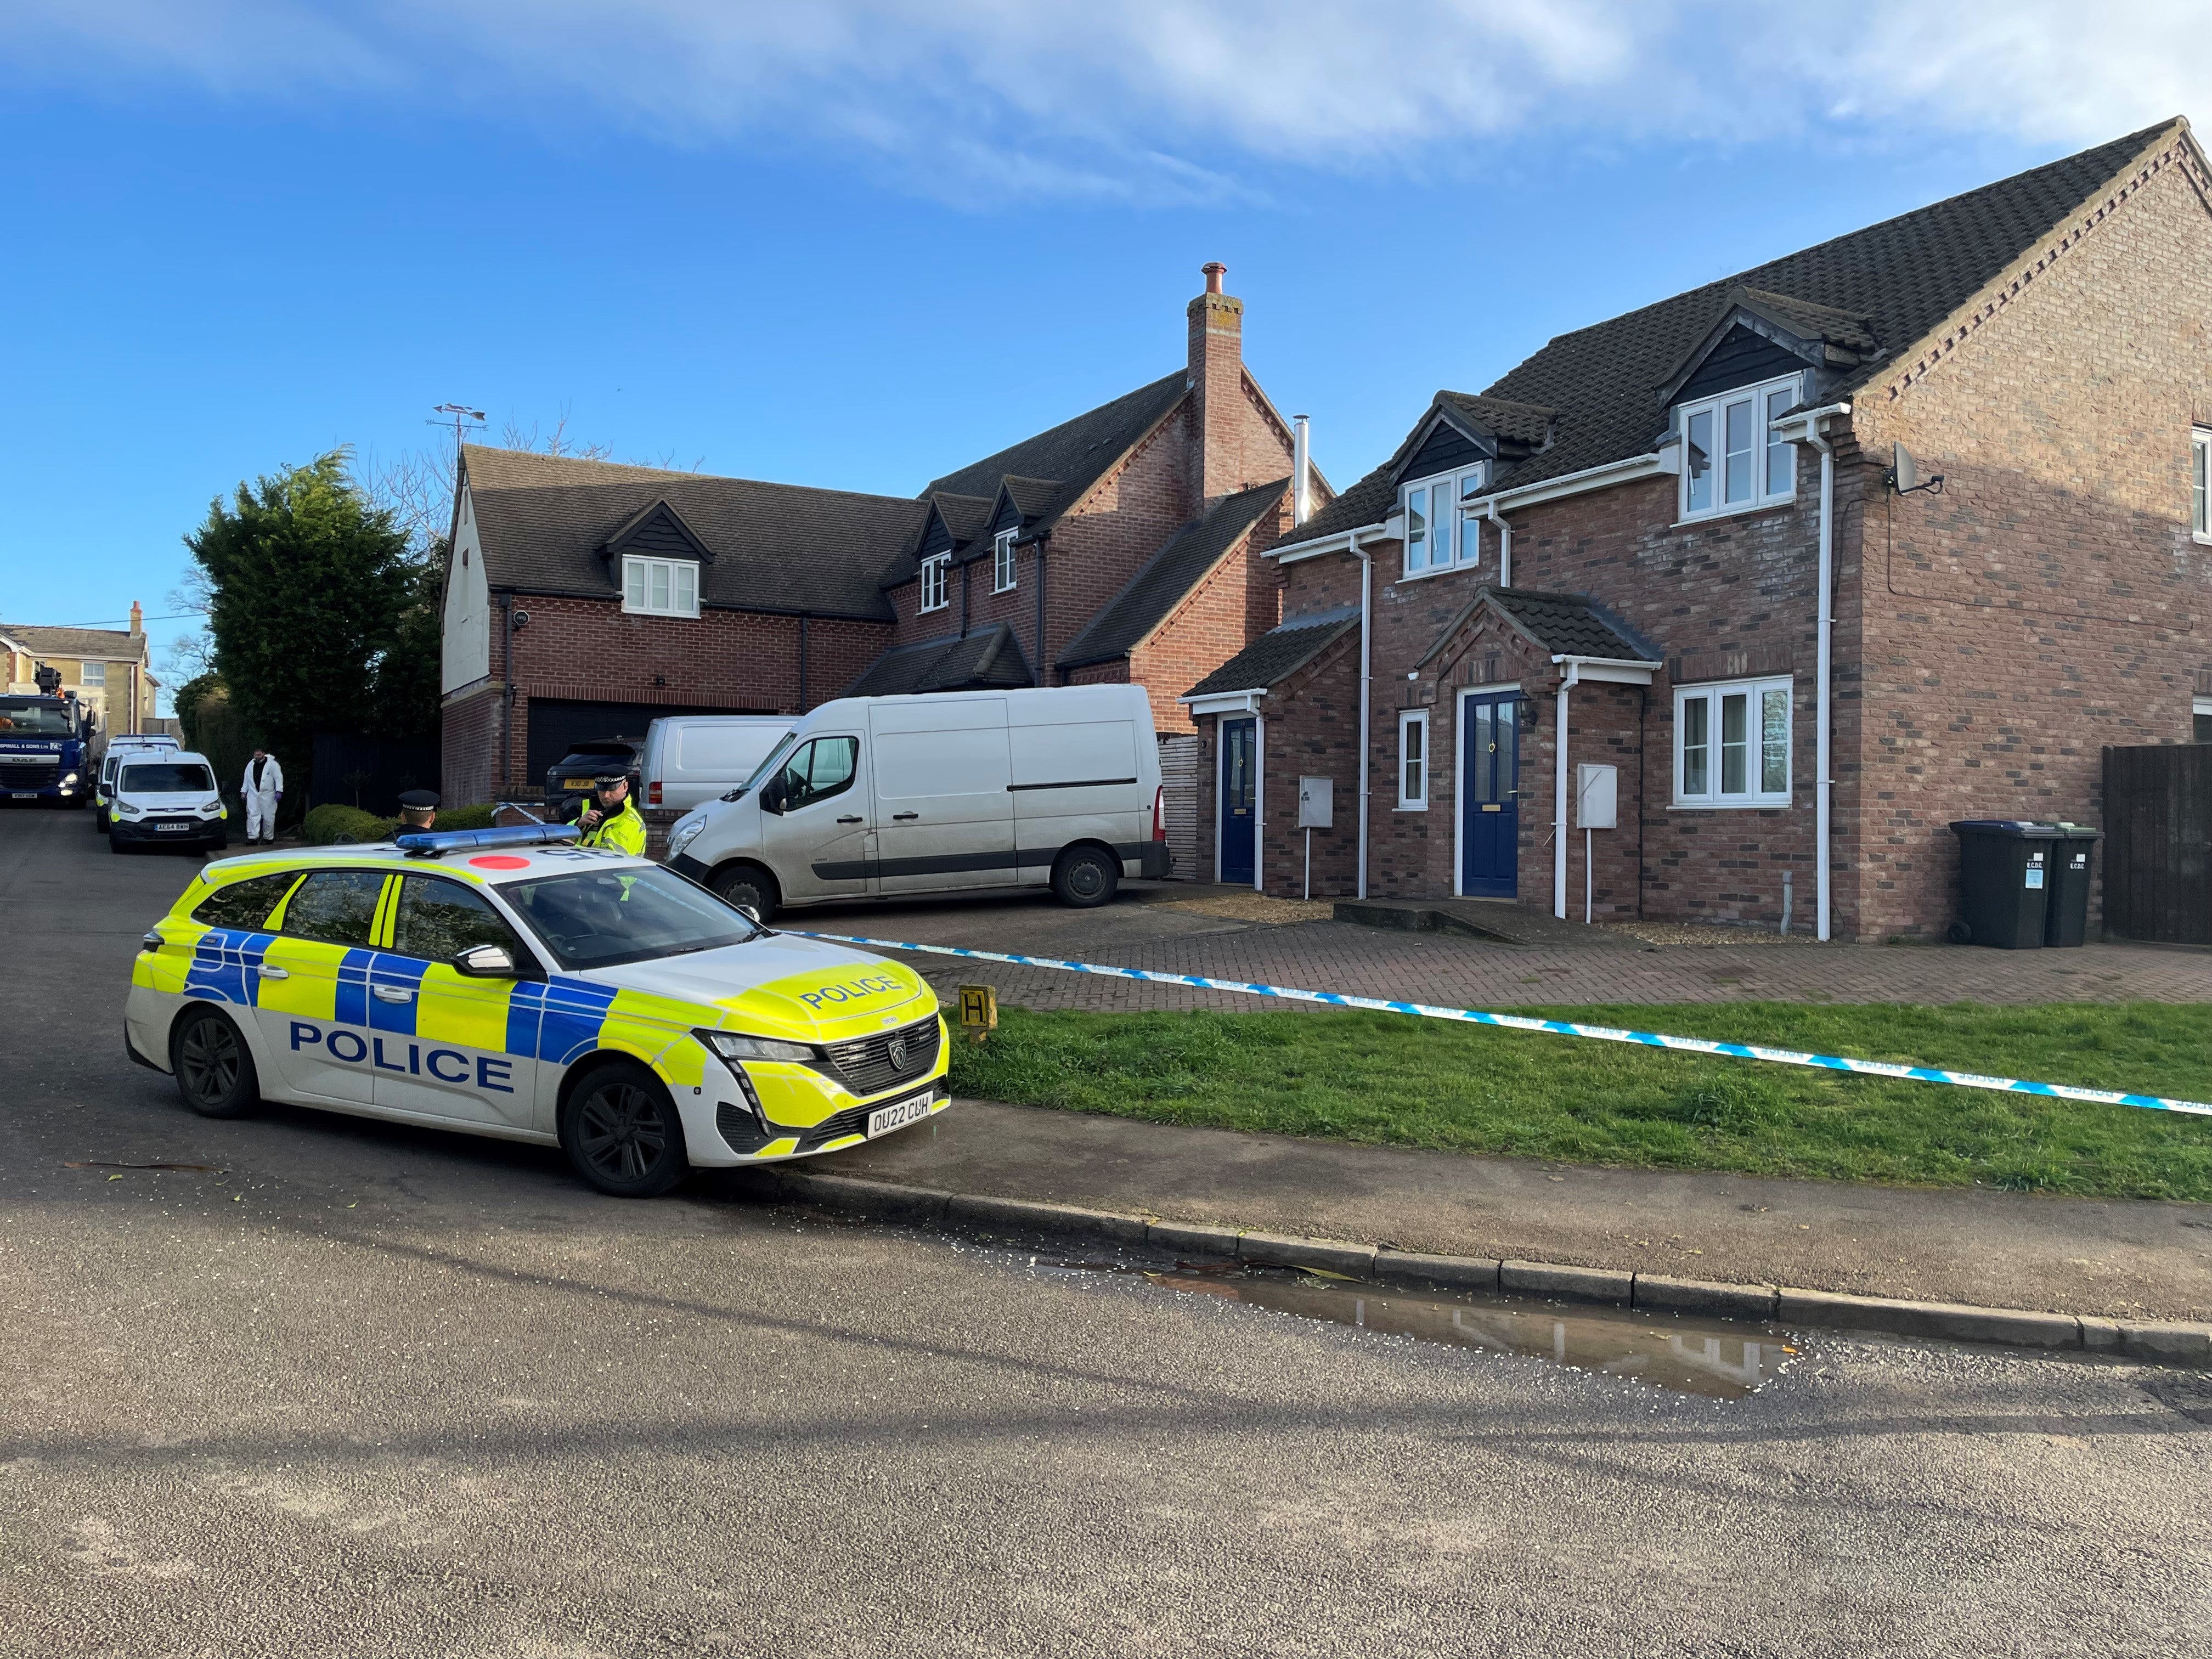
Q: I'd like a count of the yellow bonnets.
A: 1